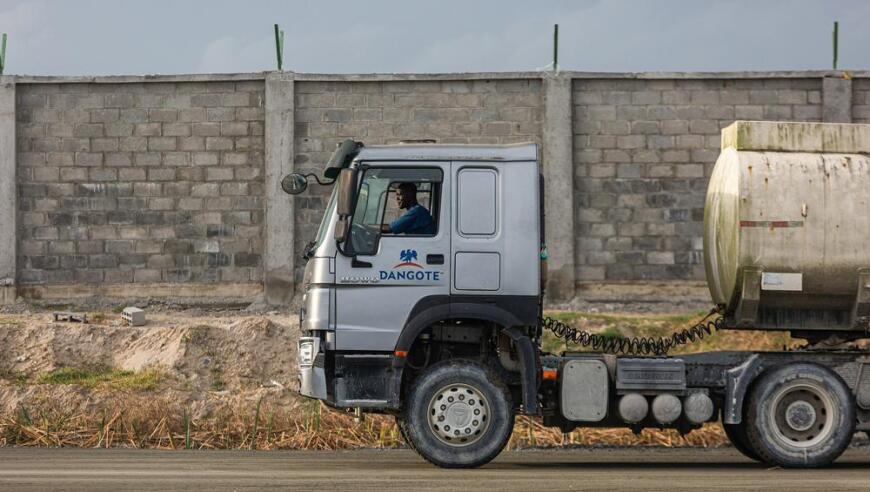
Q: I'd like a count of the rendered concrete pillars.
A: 4